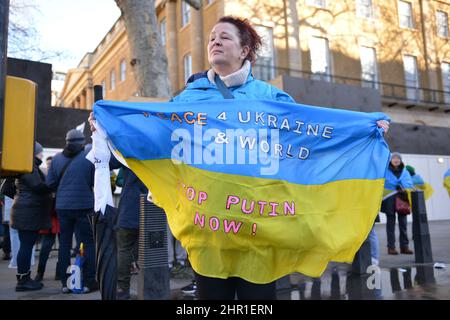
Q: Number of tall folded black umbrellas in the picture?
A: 1